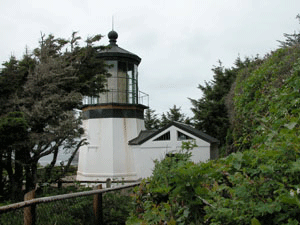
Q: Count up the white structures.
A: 2